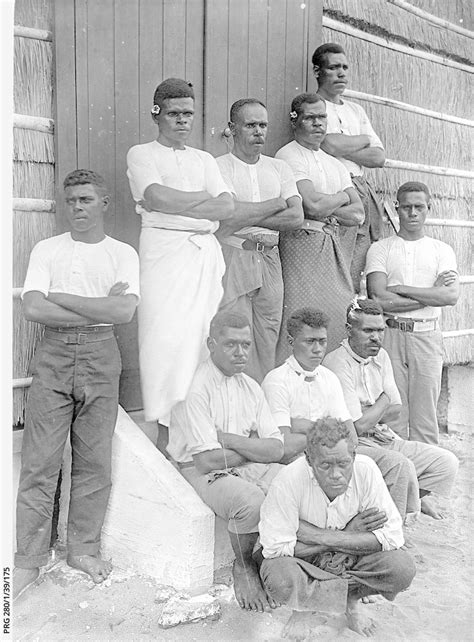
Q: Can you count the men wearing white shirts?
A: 10